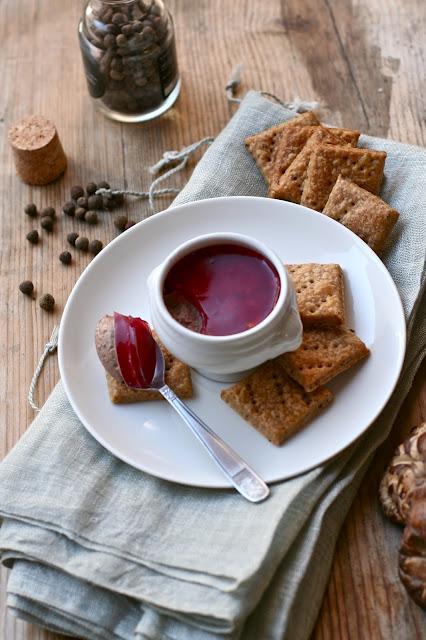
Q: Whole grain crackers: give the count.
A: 9